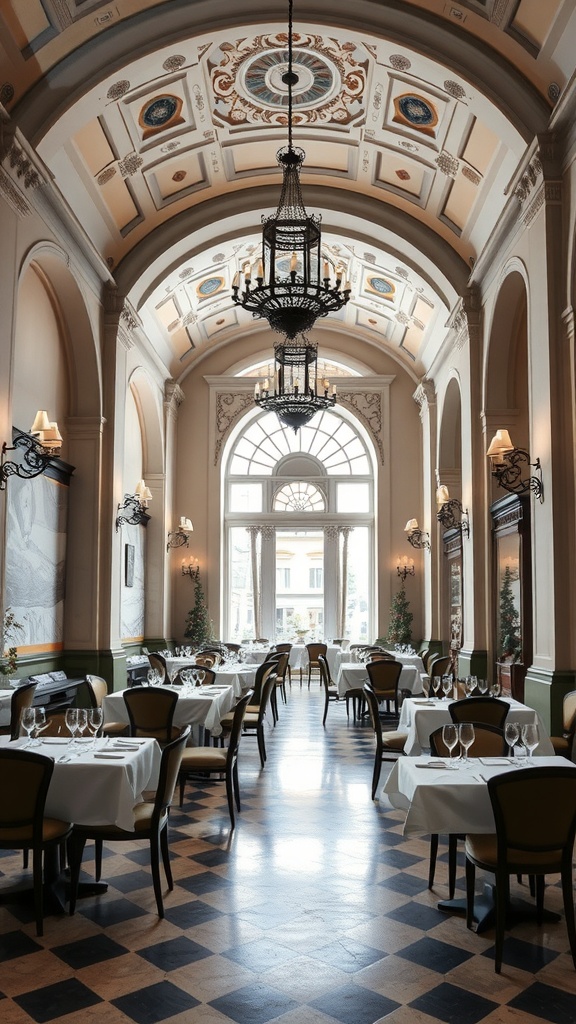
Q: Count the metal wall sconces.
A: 8